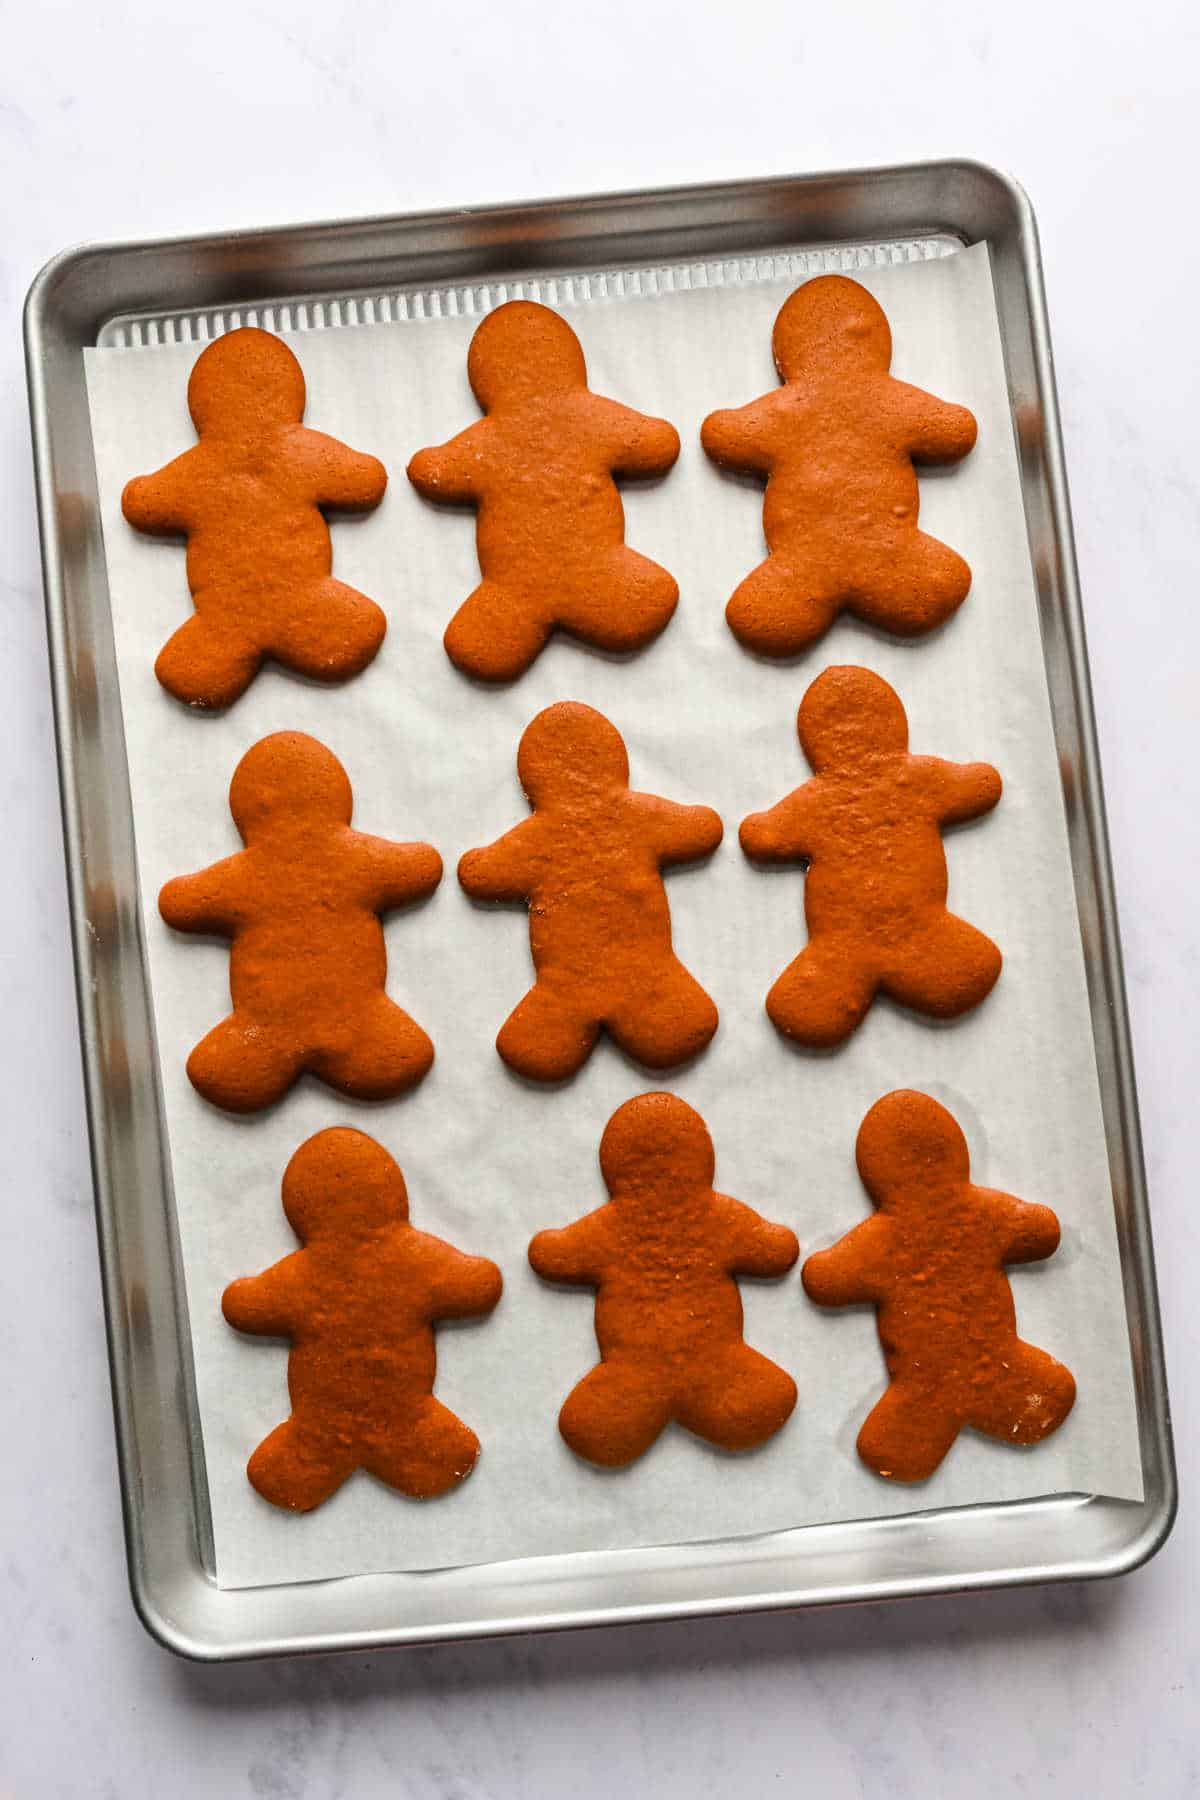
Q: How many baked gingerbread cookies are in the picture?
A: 9